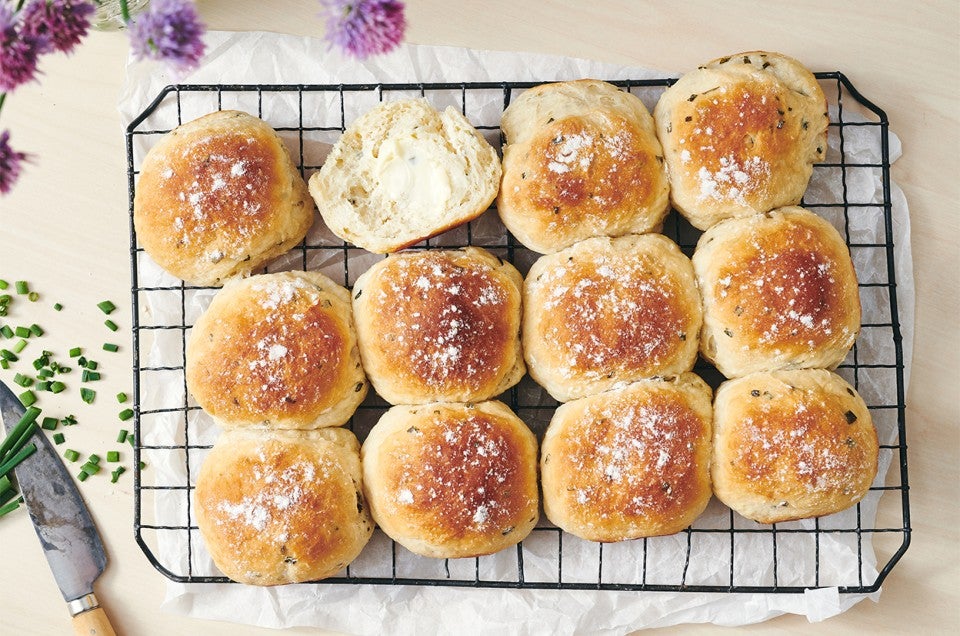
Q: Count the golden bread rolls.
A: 11